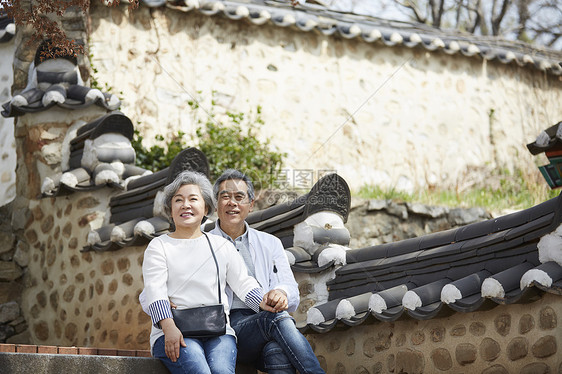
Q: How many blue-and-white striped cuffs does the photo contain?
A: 2